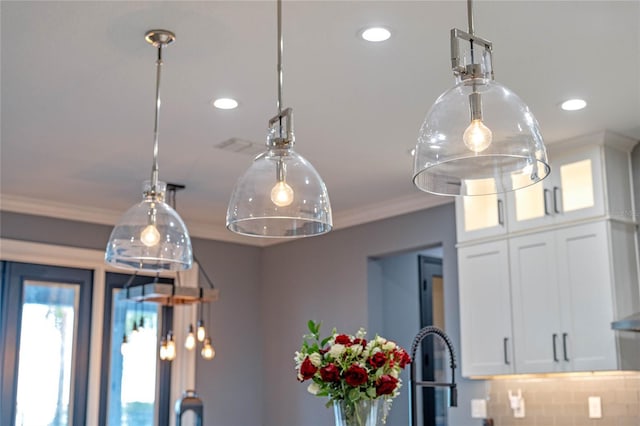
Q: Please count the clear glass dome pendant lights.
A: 3